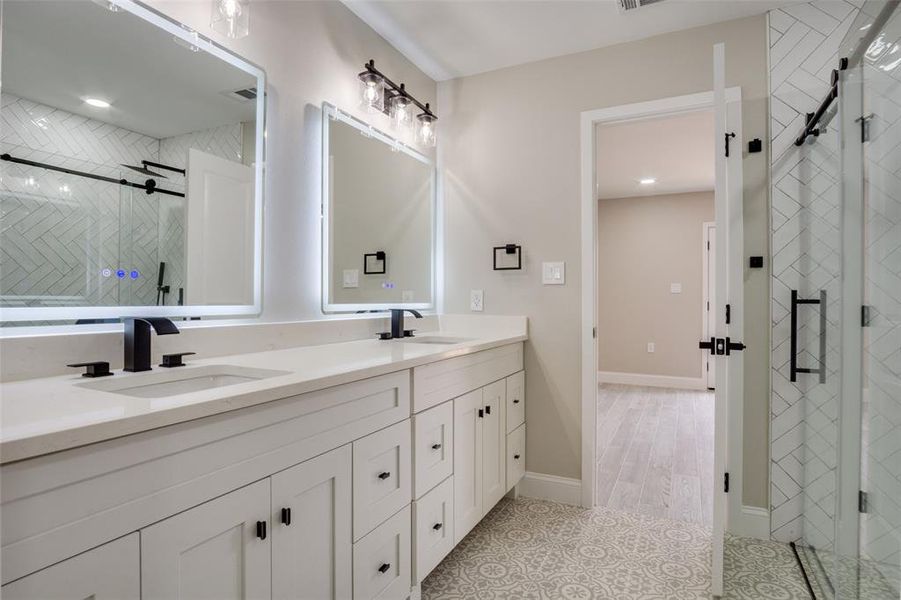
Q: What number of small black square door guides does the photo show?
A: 2